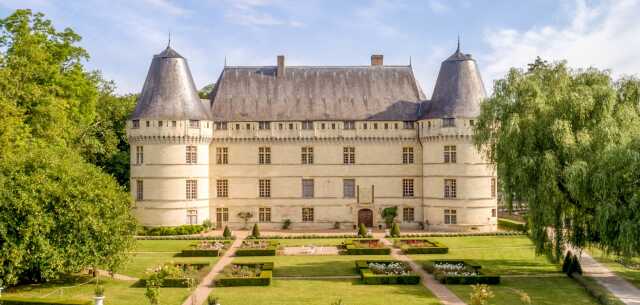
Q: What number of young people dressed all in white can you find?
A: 0